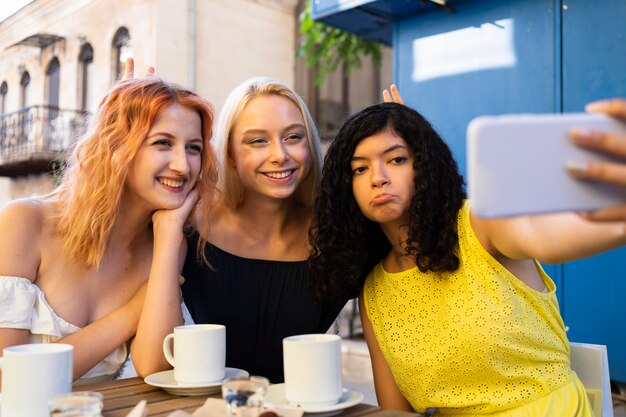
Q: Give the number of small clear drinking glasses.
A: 2